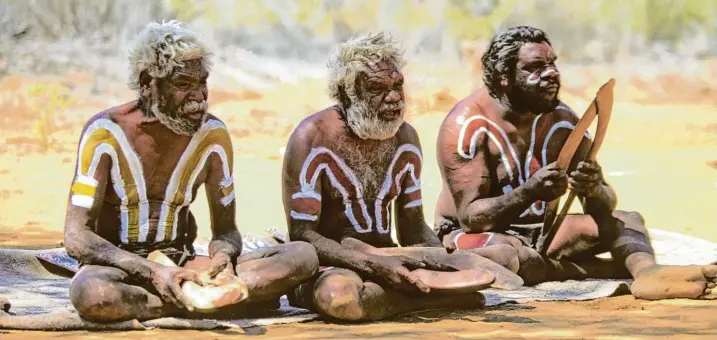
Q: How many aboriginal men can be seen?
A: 3